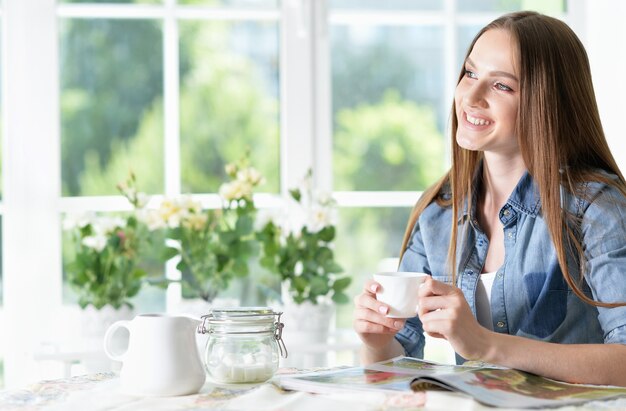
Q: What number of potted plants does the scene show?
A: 3